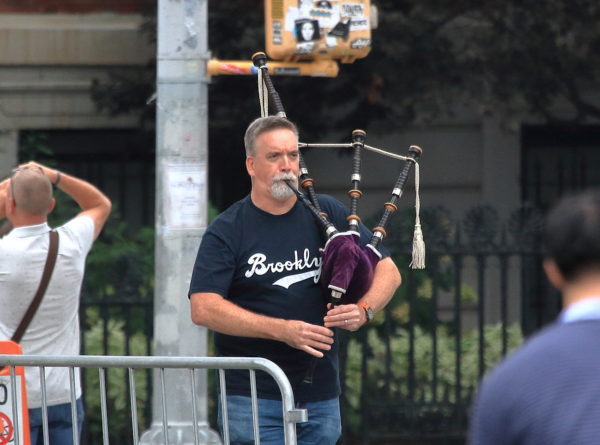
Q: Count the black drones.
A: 3